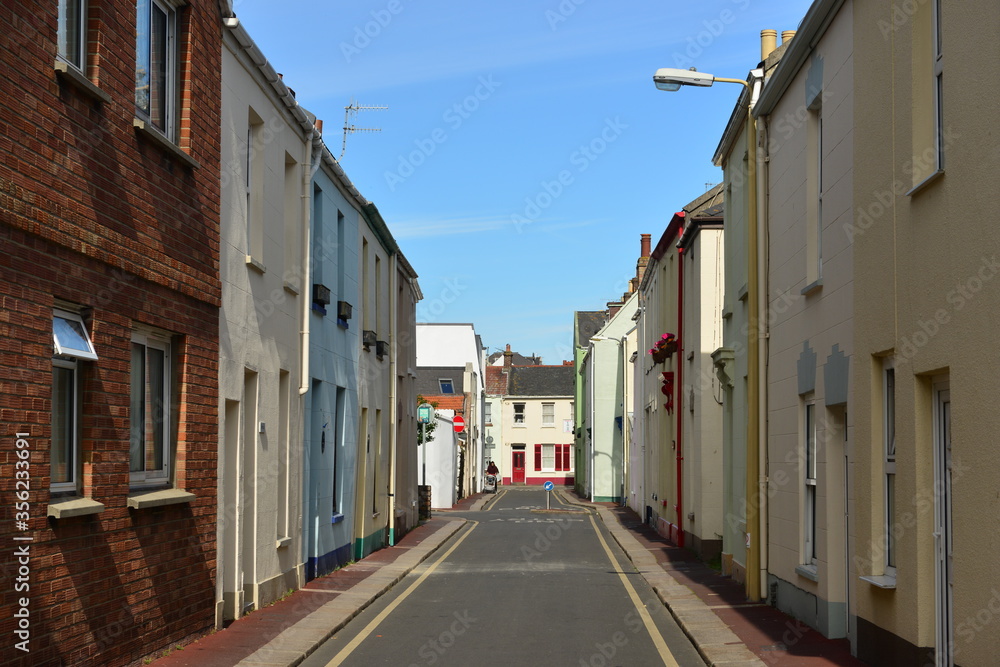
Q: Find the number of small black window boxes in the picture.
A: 4